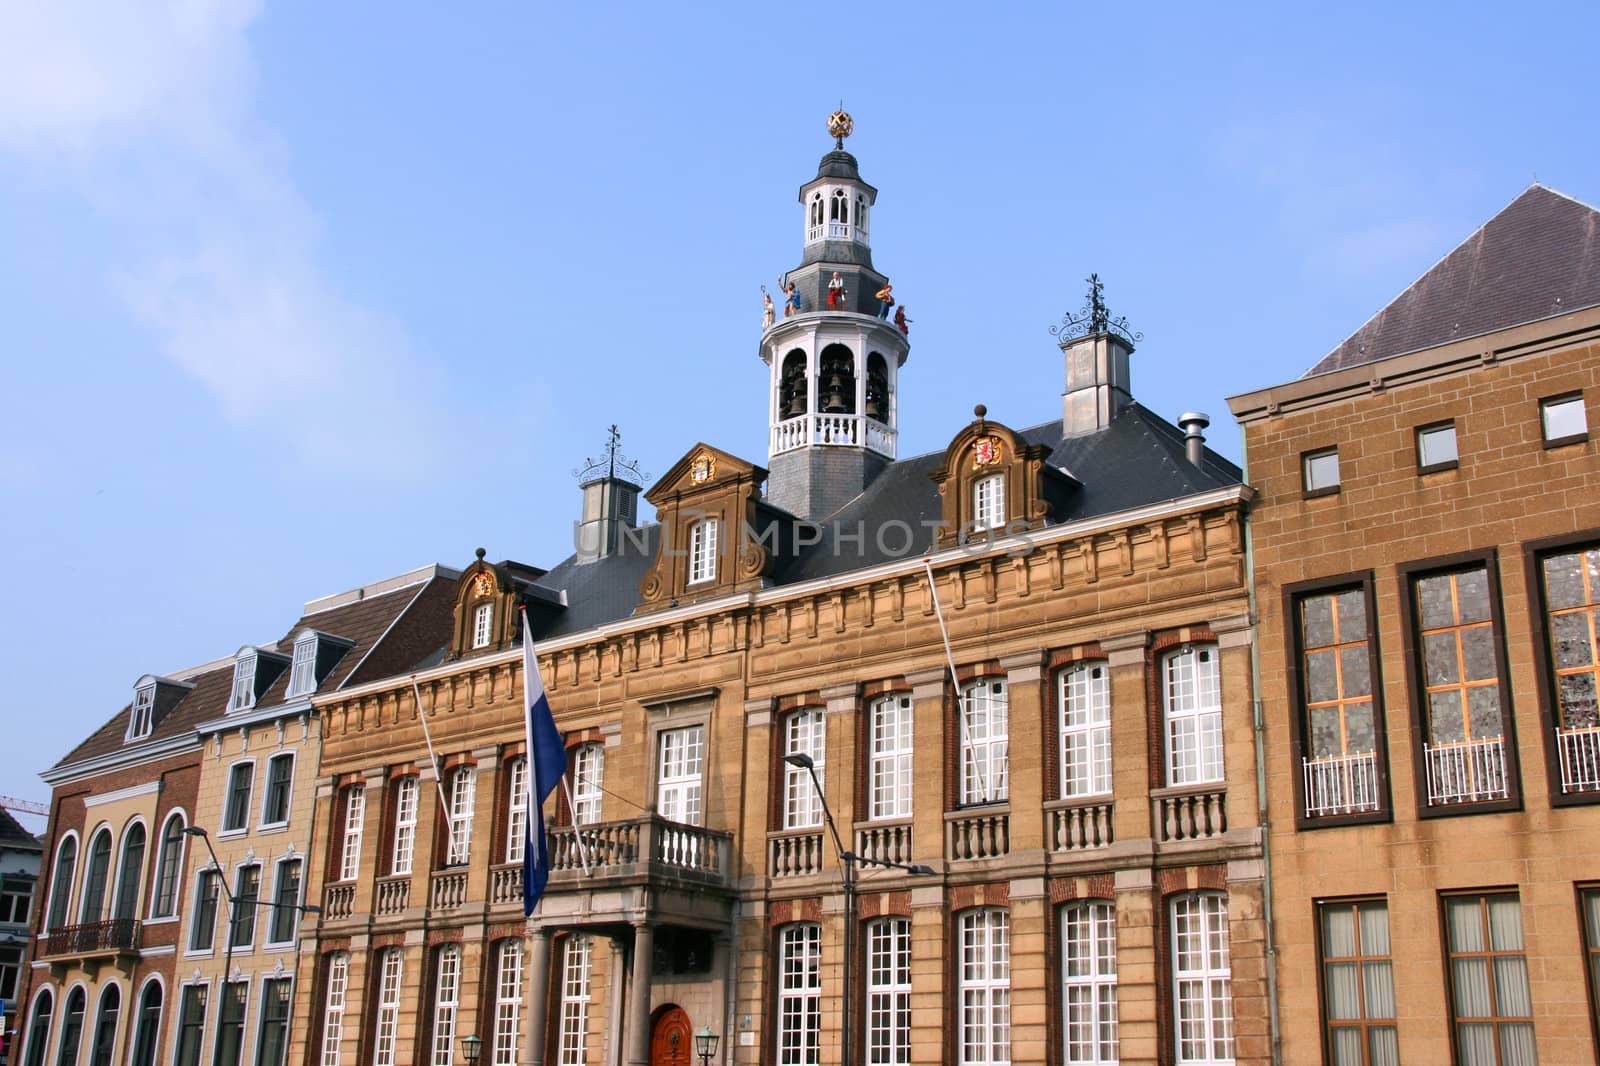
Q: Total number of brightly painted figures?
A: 5